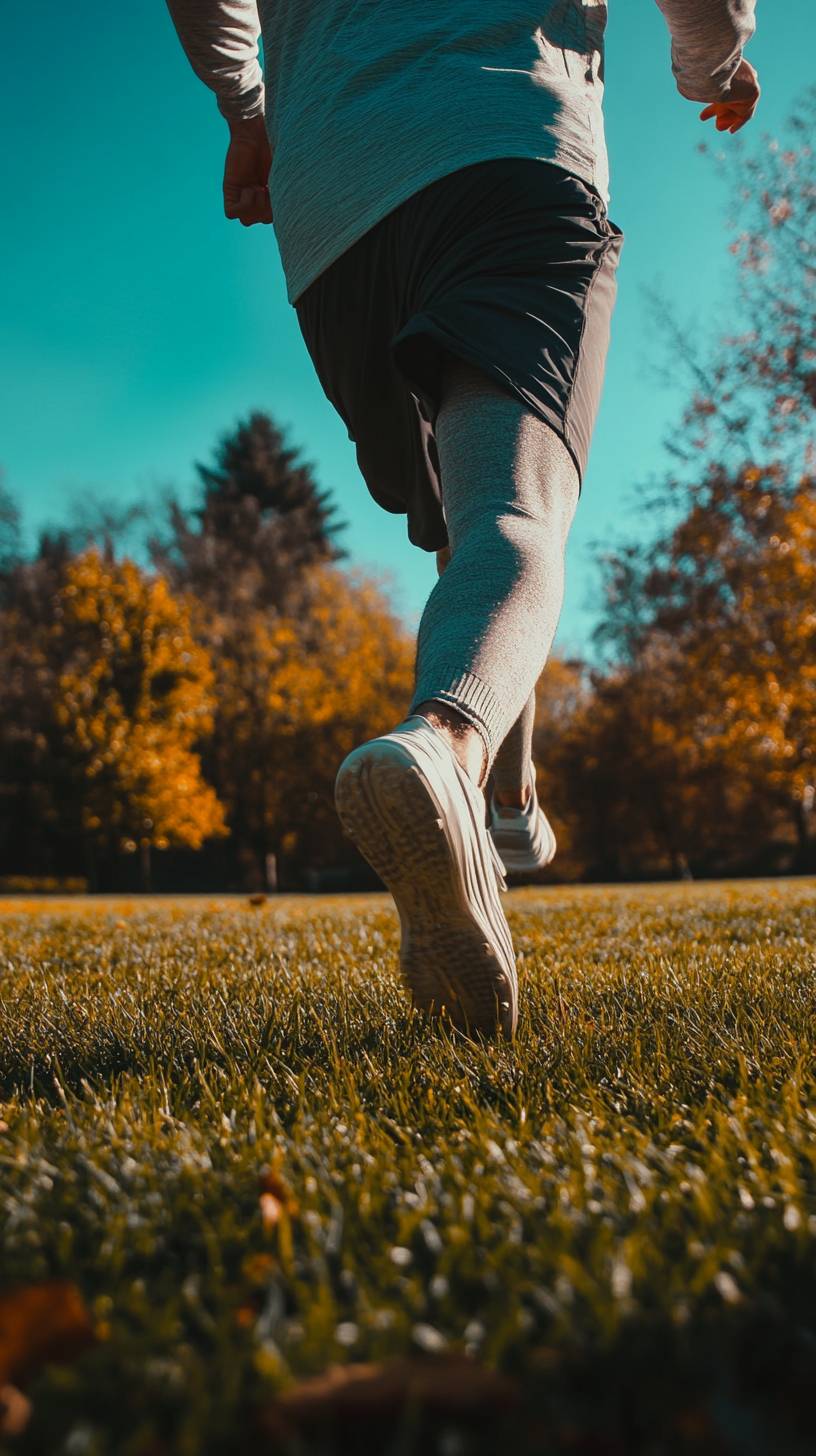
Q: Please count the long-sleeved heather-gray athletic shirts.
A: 1